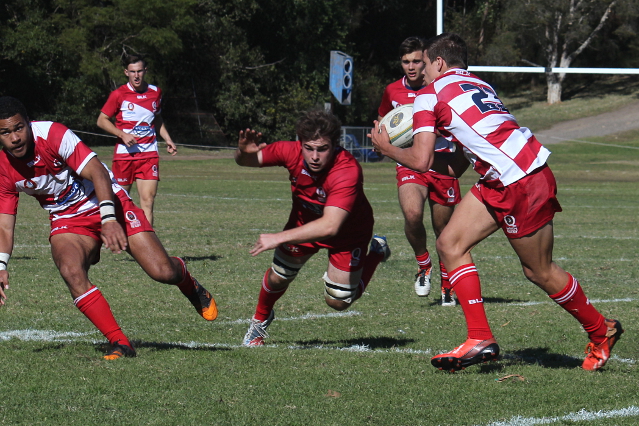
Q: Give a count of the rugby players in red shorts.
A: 5